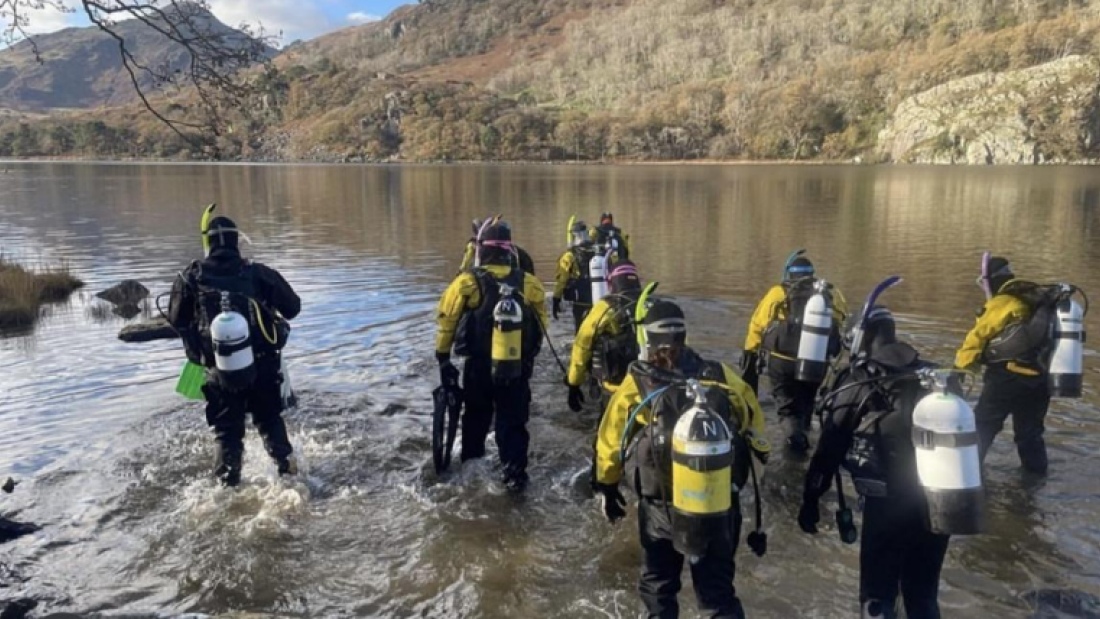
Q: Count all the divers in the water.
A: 10